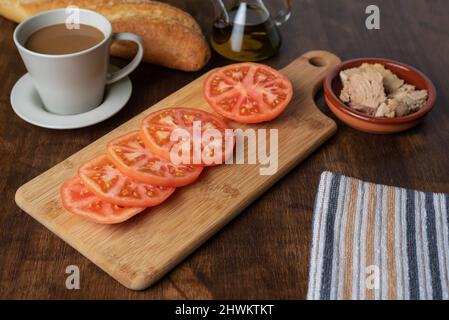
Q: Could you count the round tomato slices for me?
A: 5